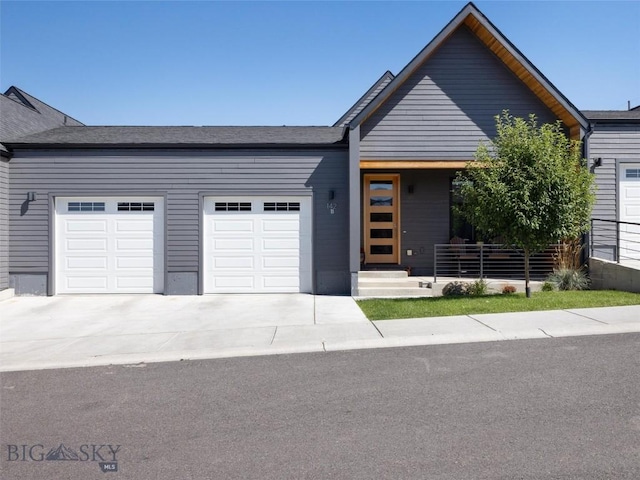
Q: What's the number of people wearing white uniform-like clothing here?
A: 0